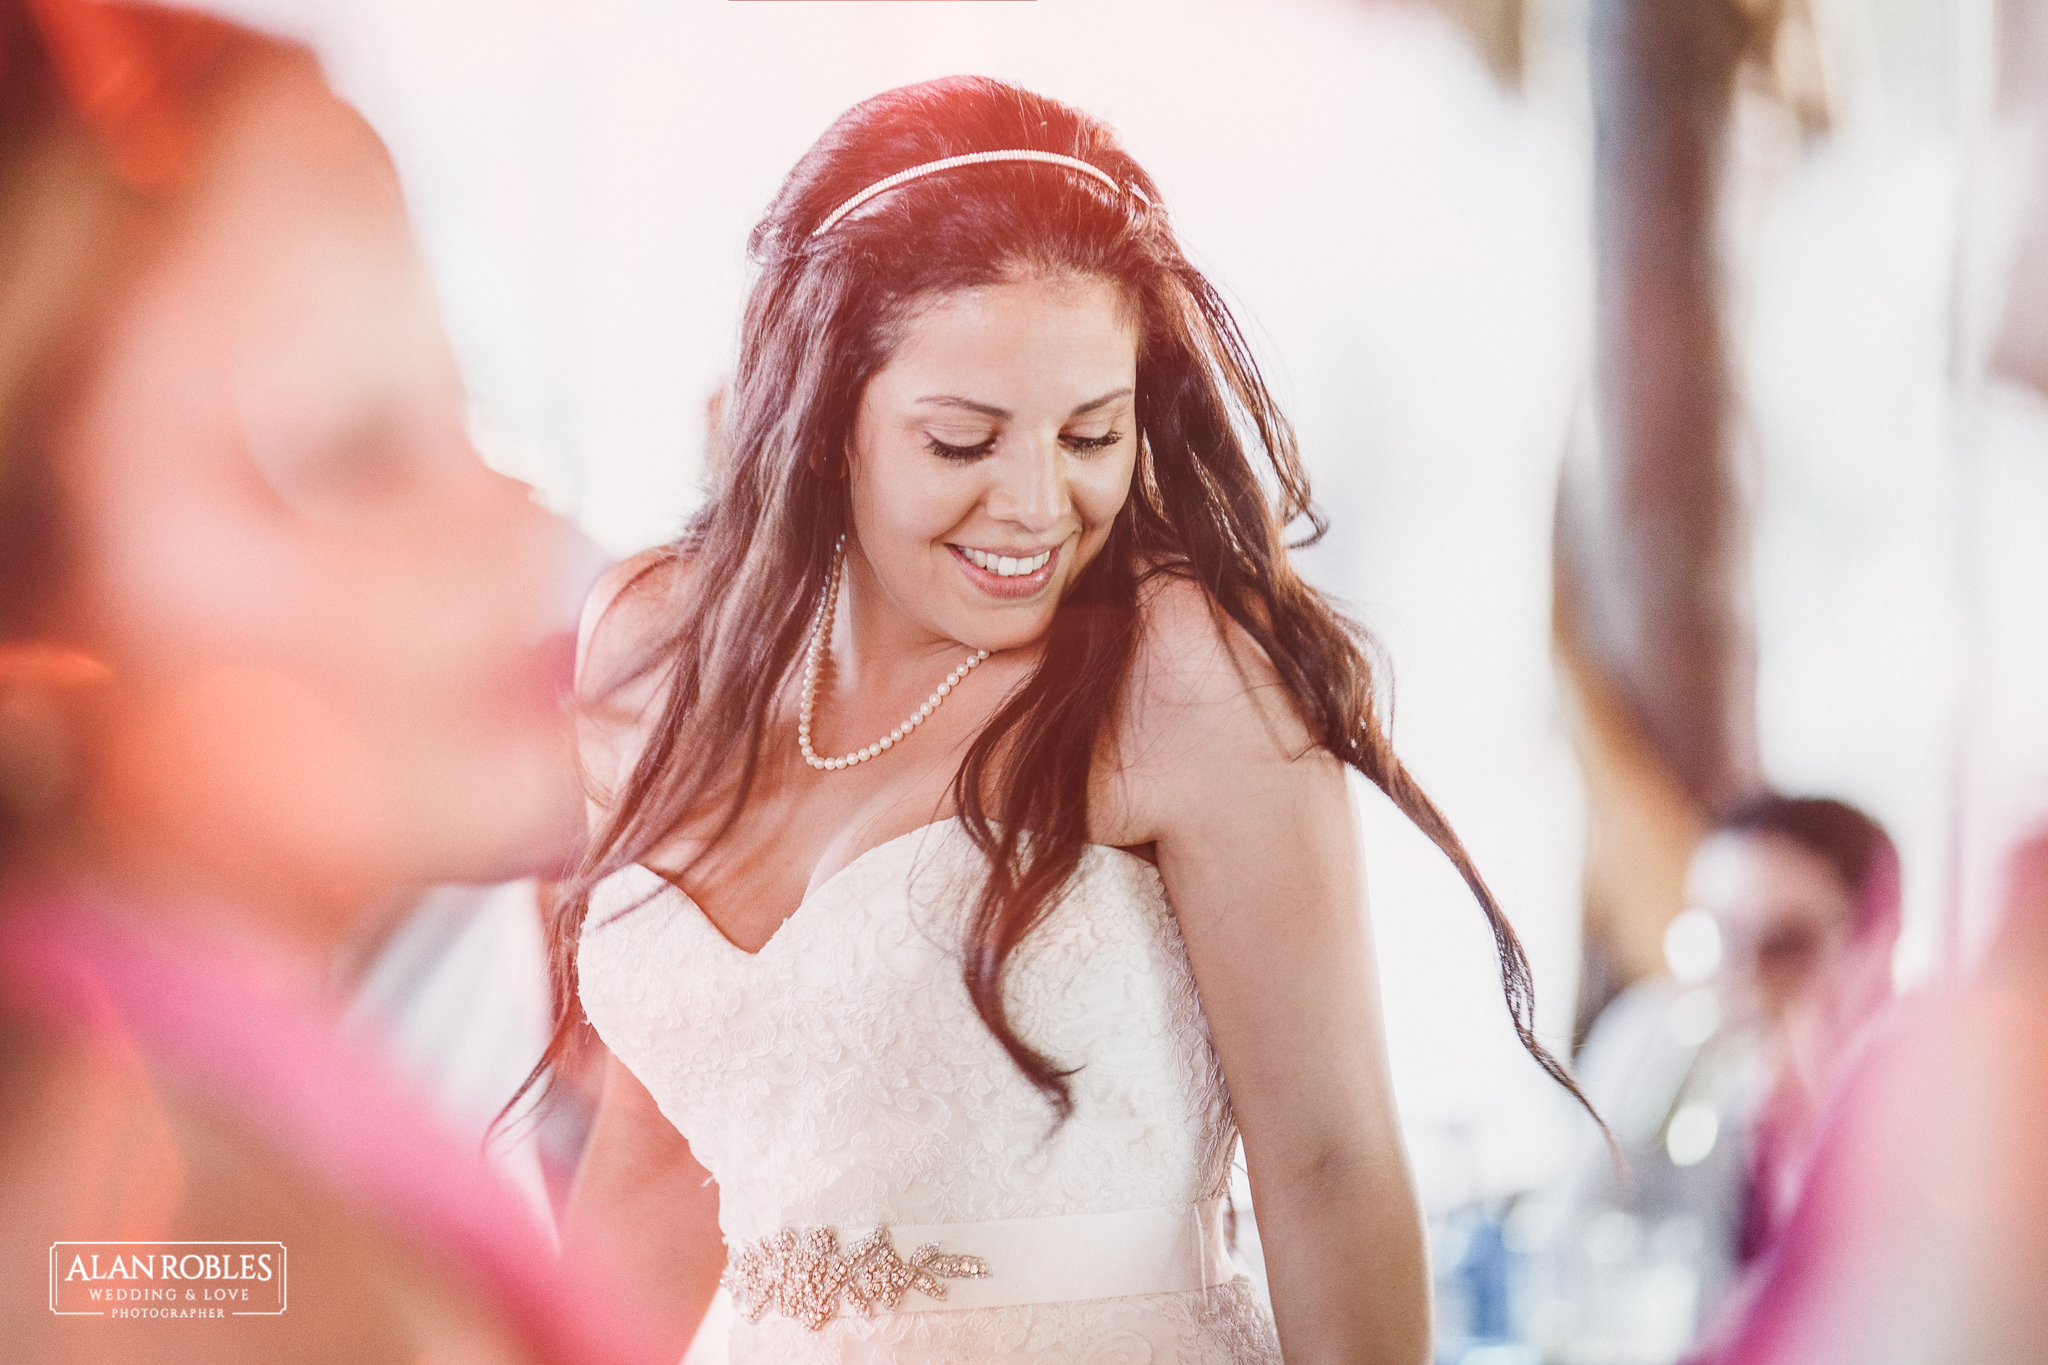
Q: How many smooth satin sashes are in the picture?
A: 1